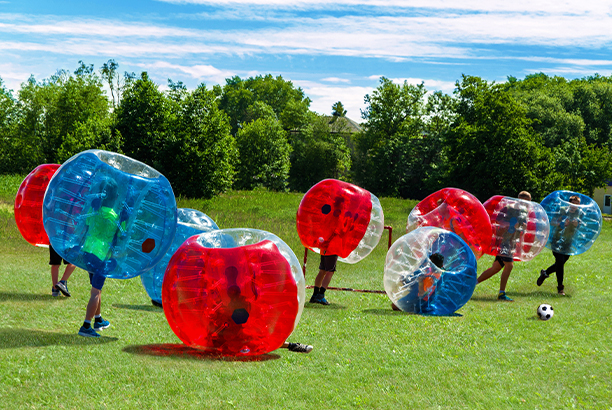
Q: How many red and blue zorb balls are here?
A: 9